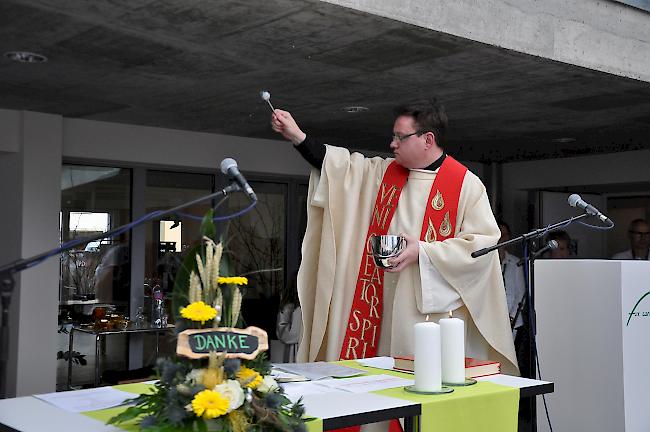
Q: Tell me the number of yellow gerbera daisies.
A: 4